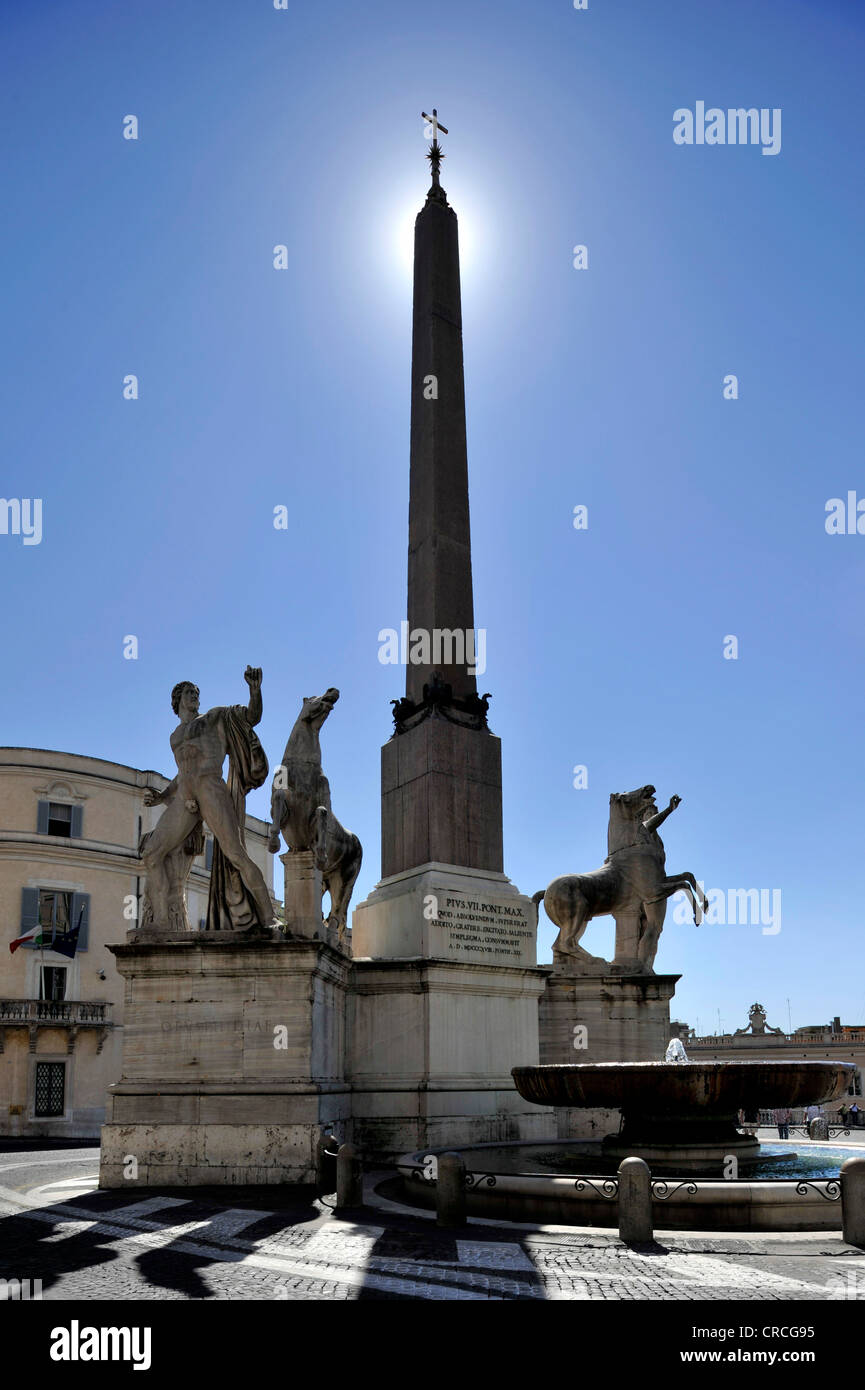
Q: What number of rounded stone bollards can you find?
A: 6